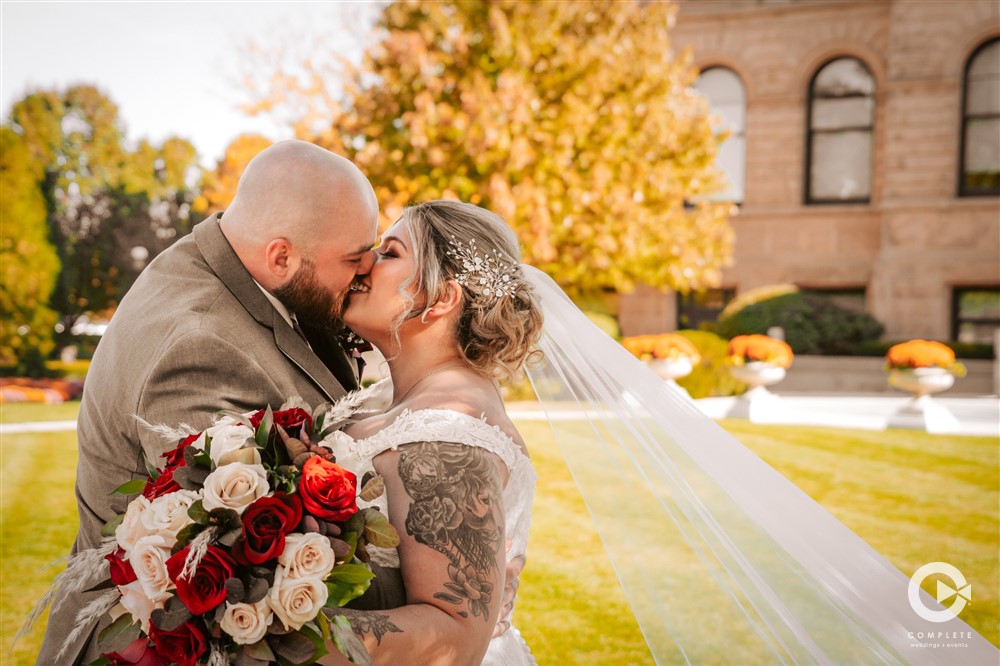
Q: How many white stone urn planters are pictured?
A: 3